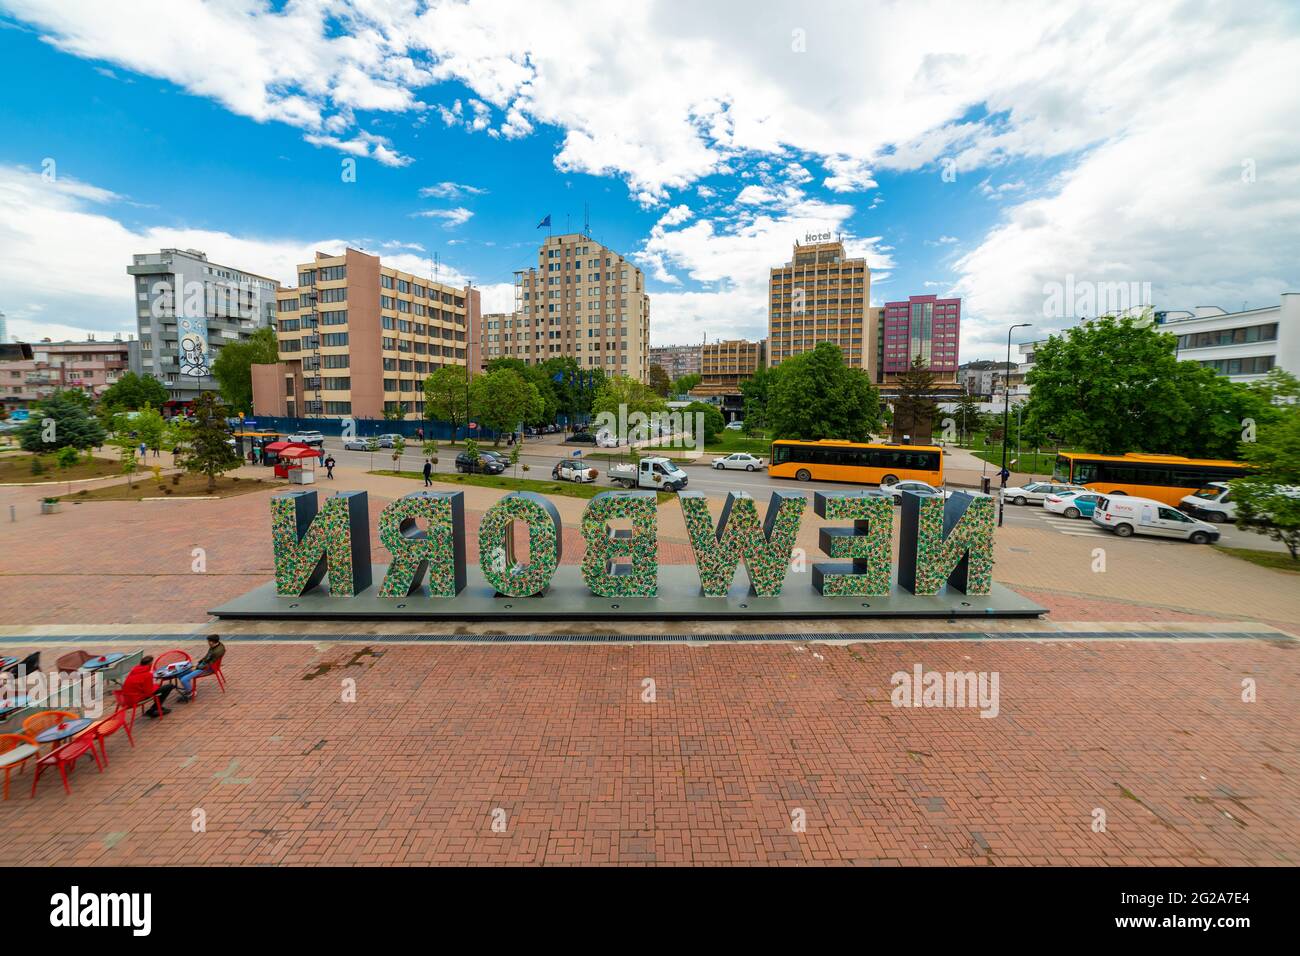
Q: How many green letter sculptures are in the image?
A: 7